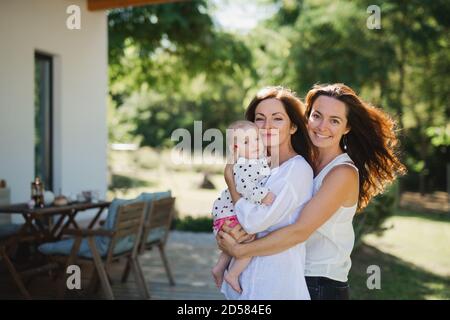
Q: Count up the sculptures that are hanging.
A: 0